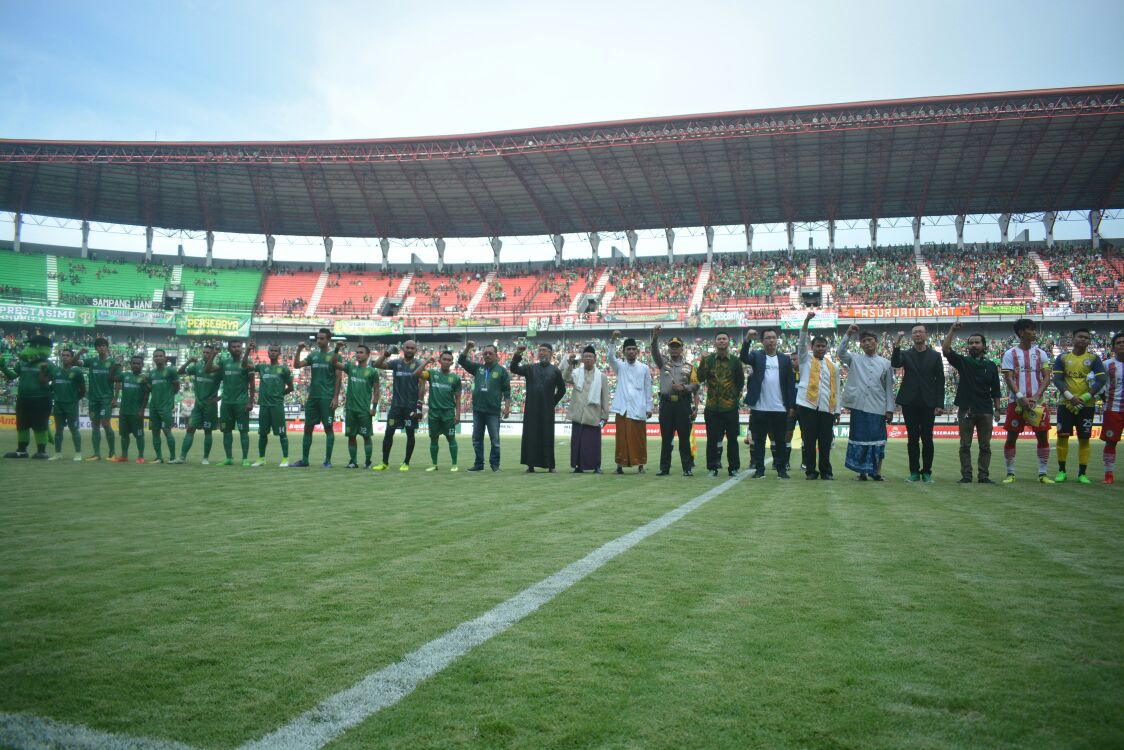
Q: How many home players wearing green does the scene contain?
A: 10